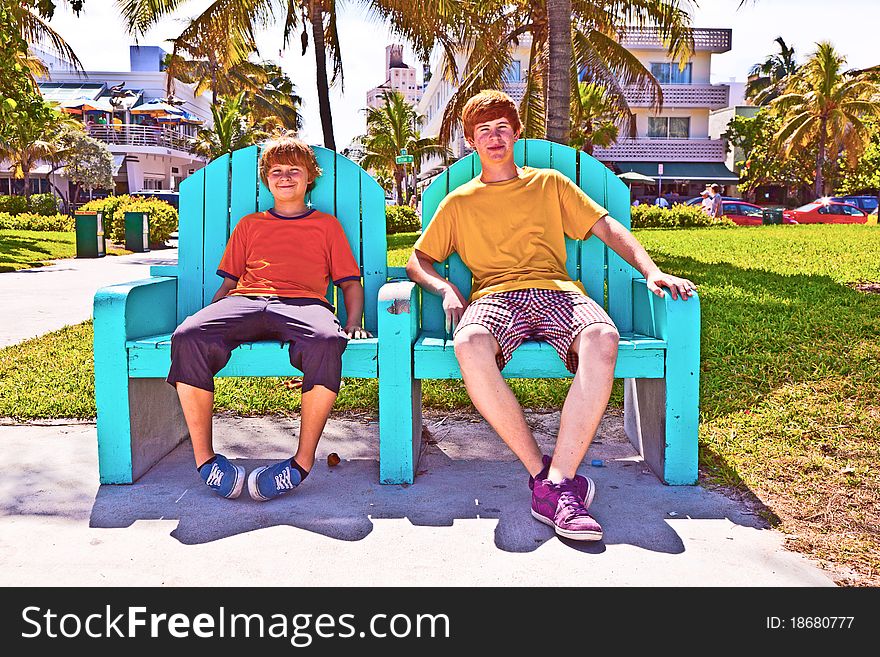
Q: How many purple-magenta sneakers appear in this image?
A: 2